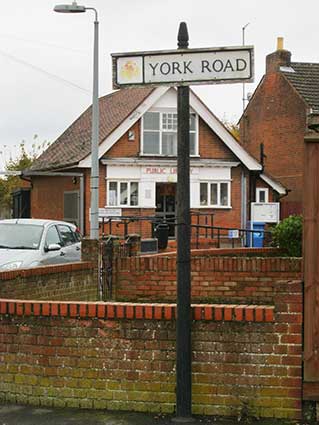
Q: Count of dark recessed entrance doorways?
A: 1